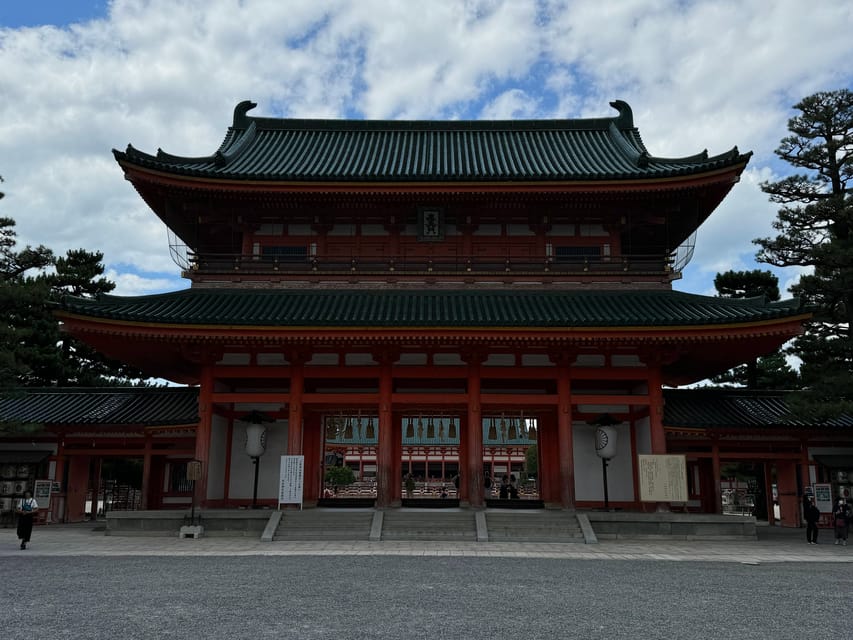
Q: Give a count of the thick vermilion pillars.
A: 6